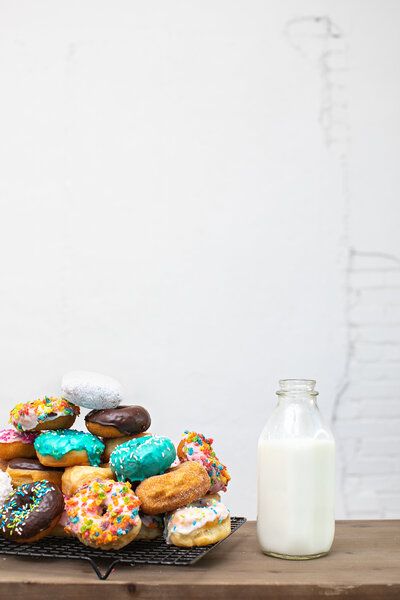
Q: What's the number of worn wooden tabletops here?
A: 1